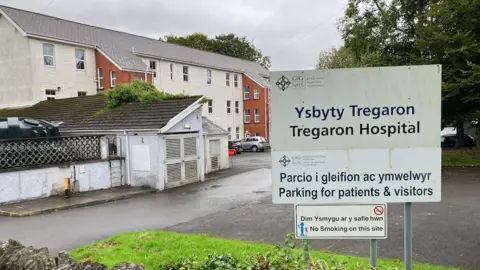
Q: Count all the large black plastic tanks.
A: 1